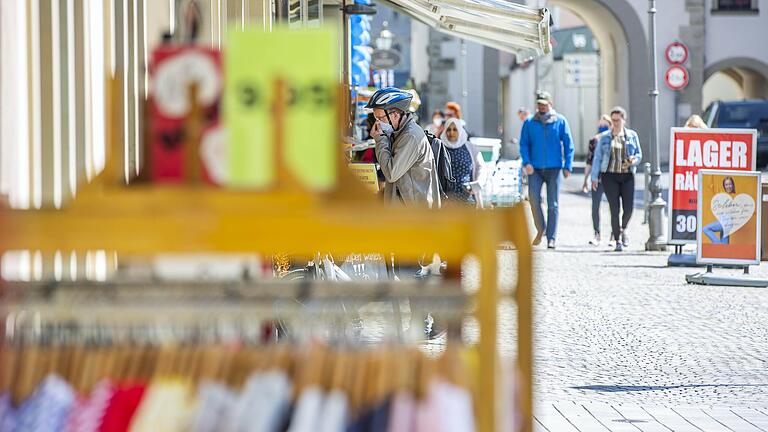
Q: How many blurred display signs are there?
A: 2